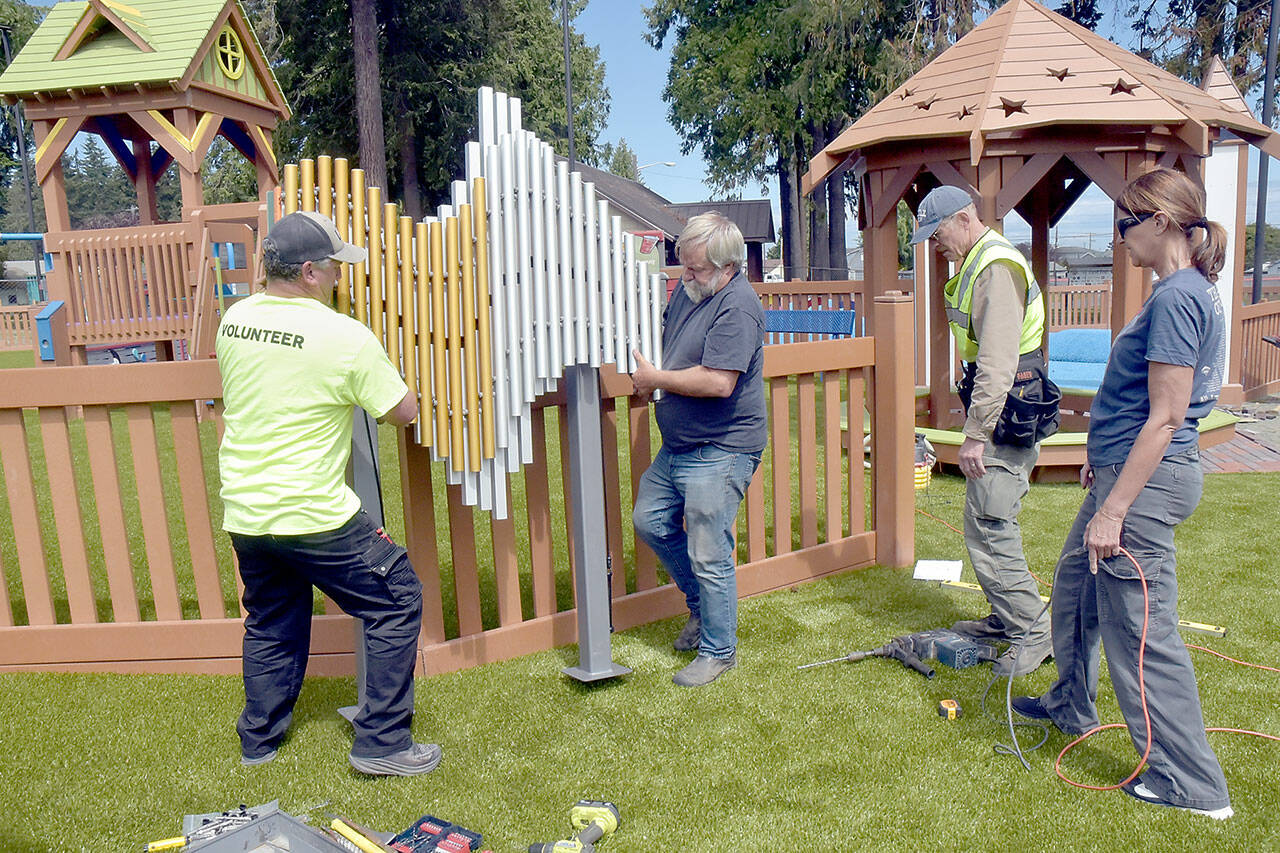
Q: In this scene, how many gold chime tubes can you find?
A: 13